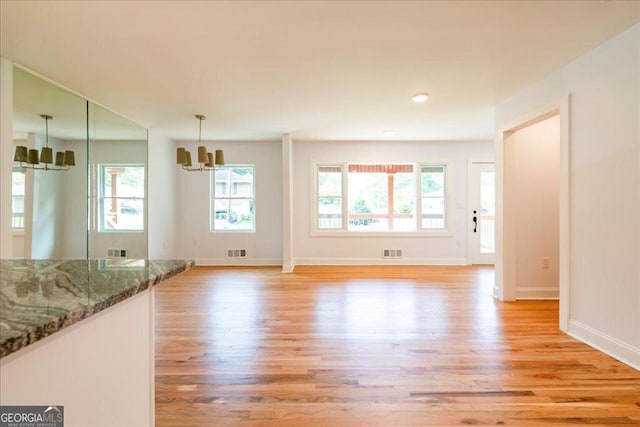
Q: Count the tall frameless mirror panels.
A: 2